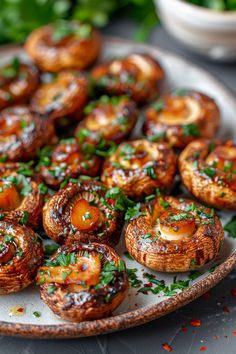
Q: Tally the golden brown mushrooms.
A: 15